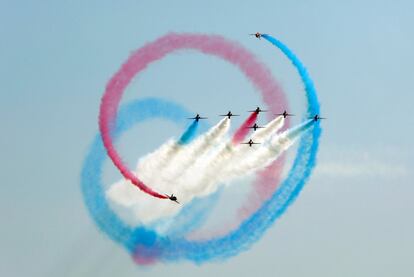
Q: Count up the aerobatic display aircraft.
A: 9